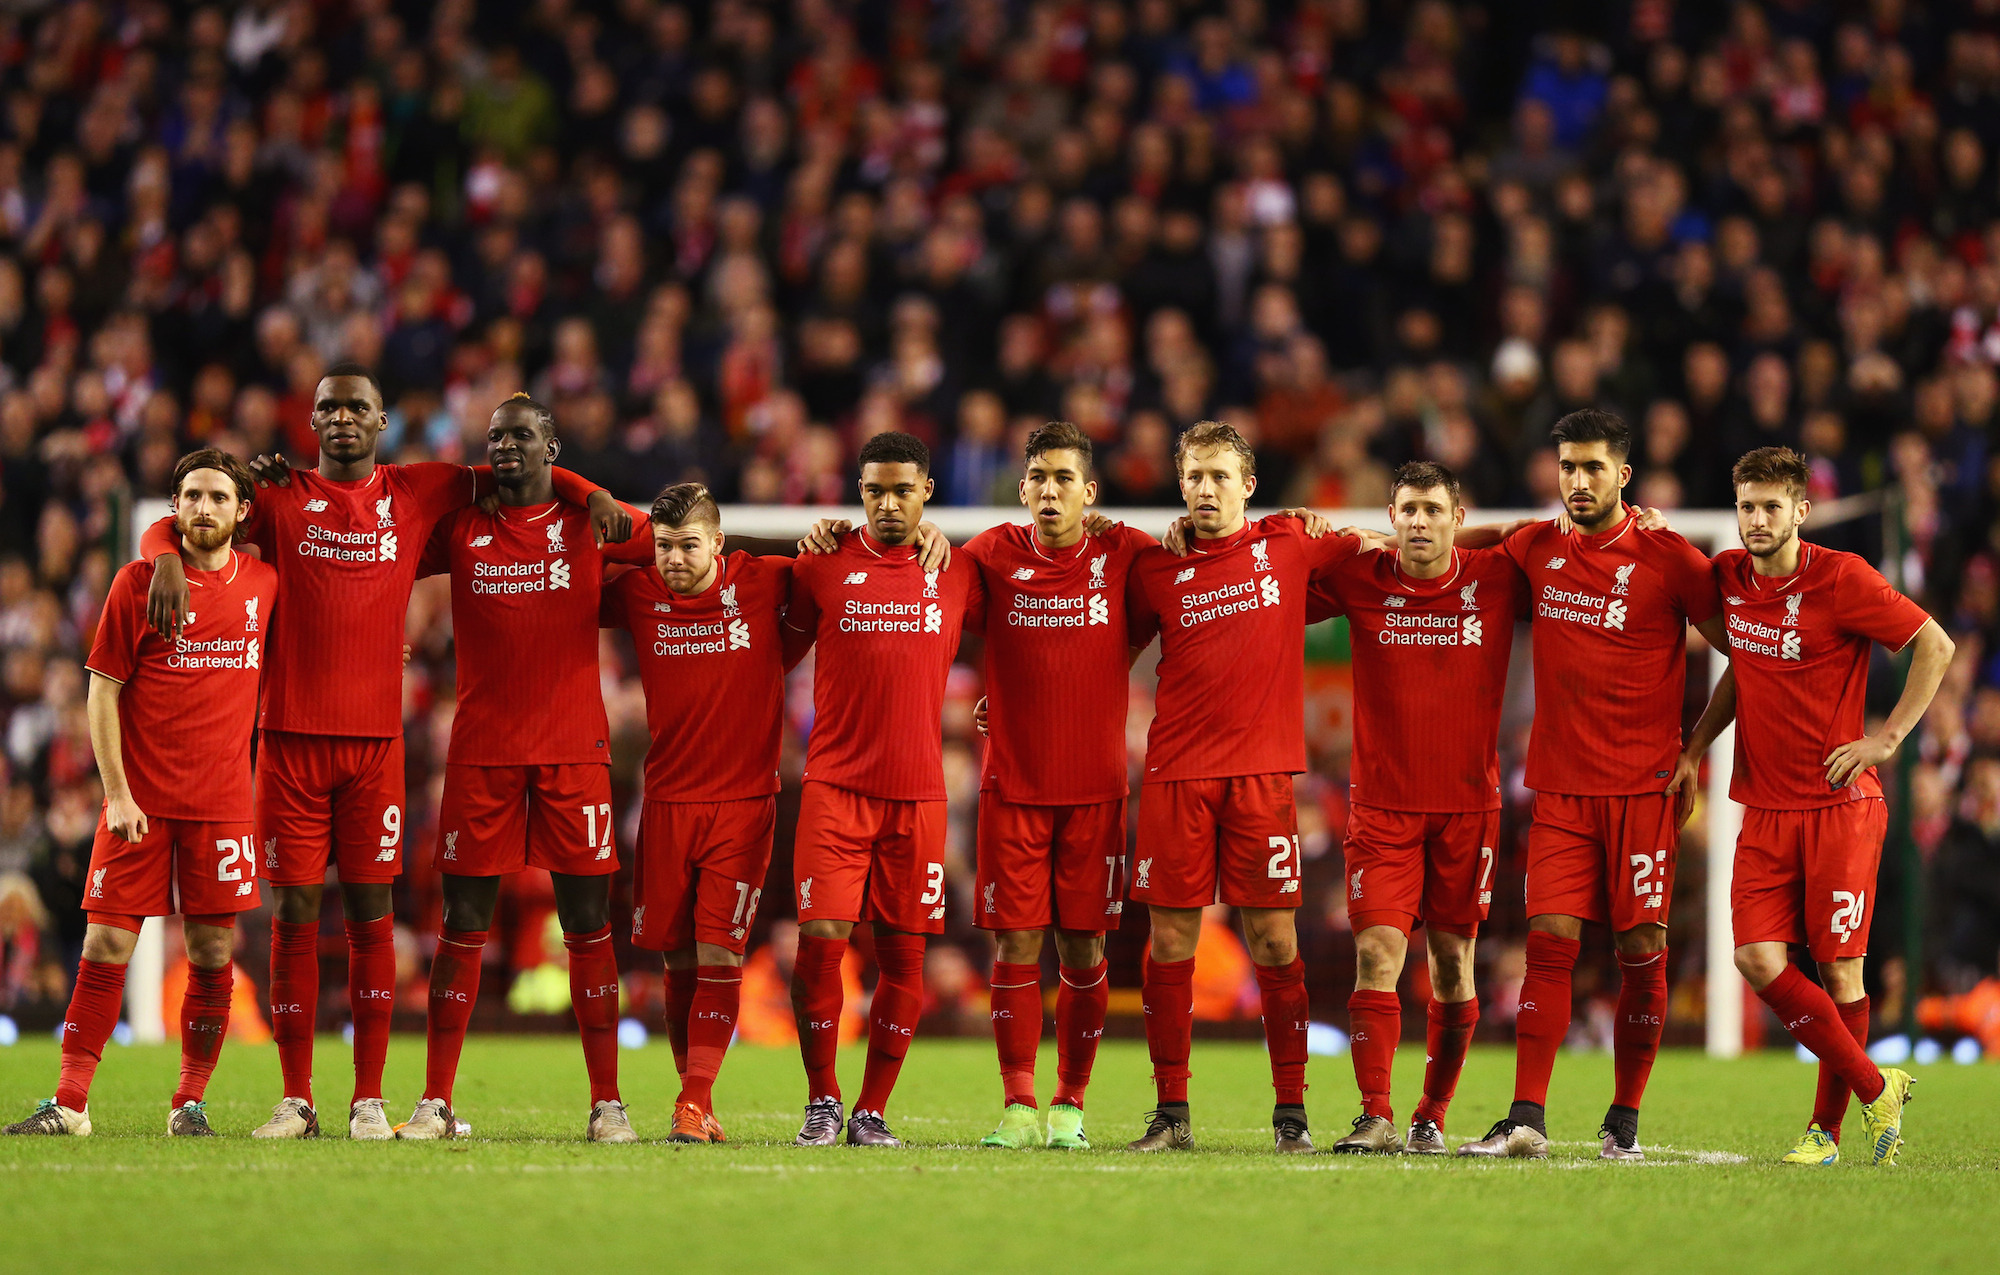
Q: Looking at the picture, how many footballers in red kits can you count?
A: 10